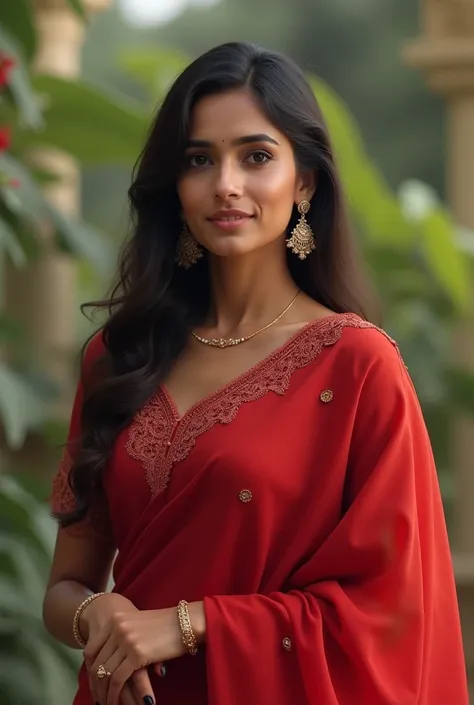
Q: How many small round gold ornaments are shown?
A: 3